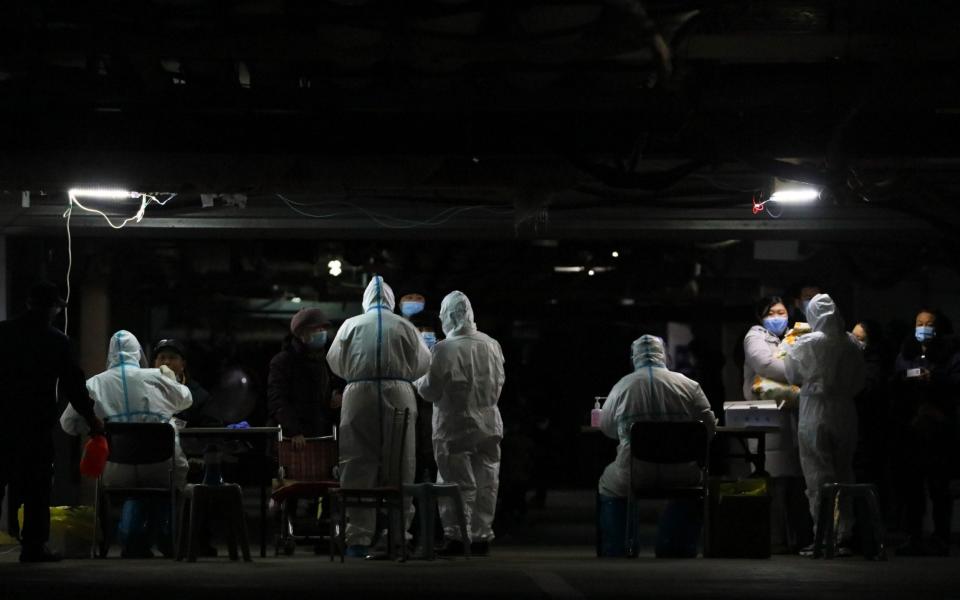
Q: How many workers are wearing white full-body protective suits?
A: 5